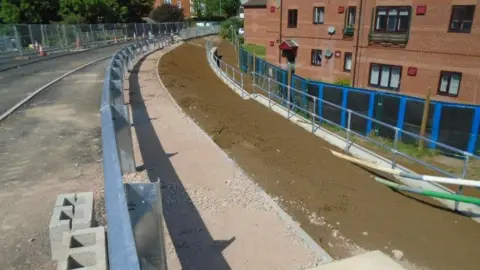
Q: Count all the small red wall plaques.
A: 6